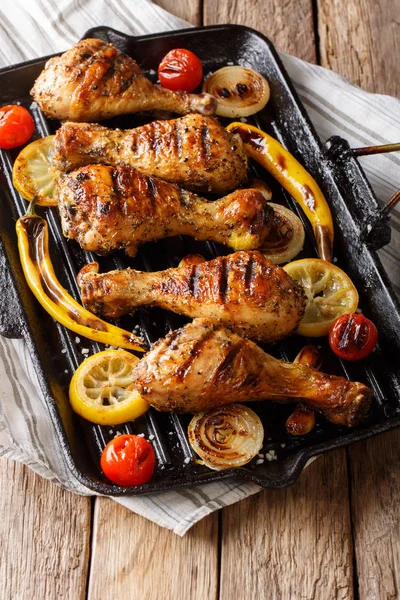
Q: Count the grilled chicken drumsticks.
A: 5